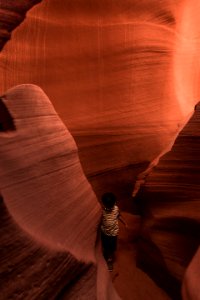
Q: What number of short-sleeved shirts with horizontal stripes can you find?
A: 1